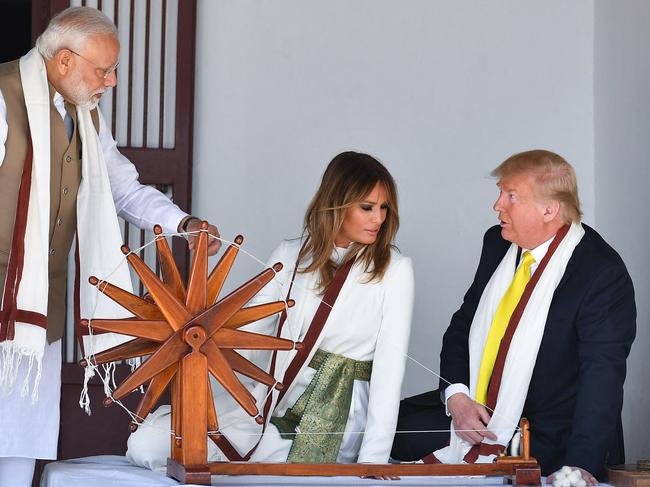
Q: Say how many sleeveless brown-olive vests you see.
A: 1